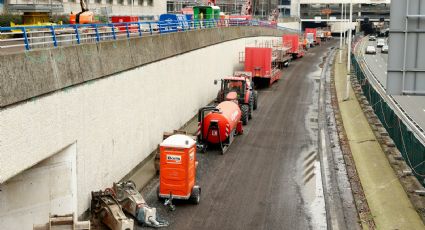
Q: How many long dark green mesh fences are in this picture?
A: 1